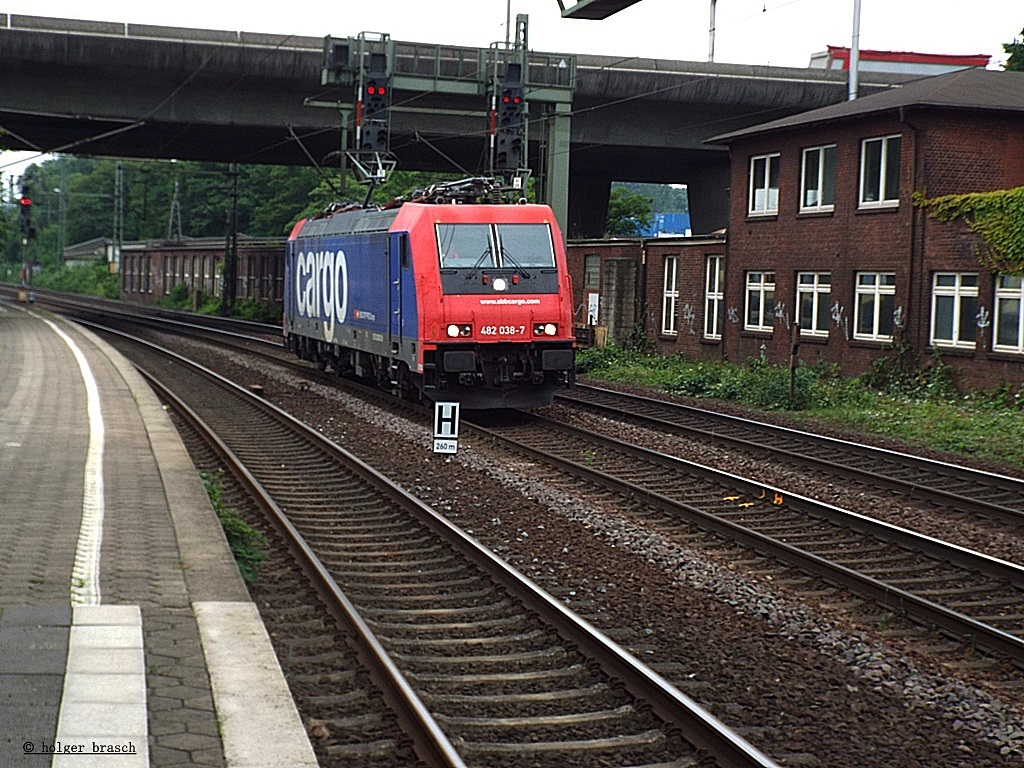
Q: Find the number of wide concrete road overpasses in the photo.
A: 1